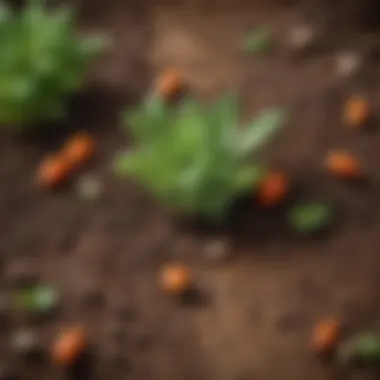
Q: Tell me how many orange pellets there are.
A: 9